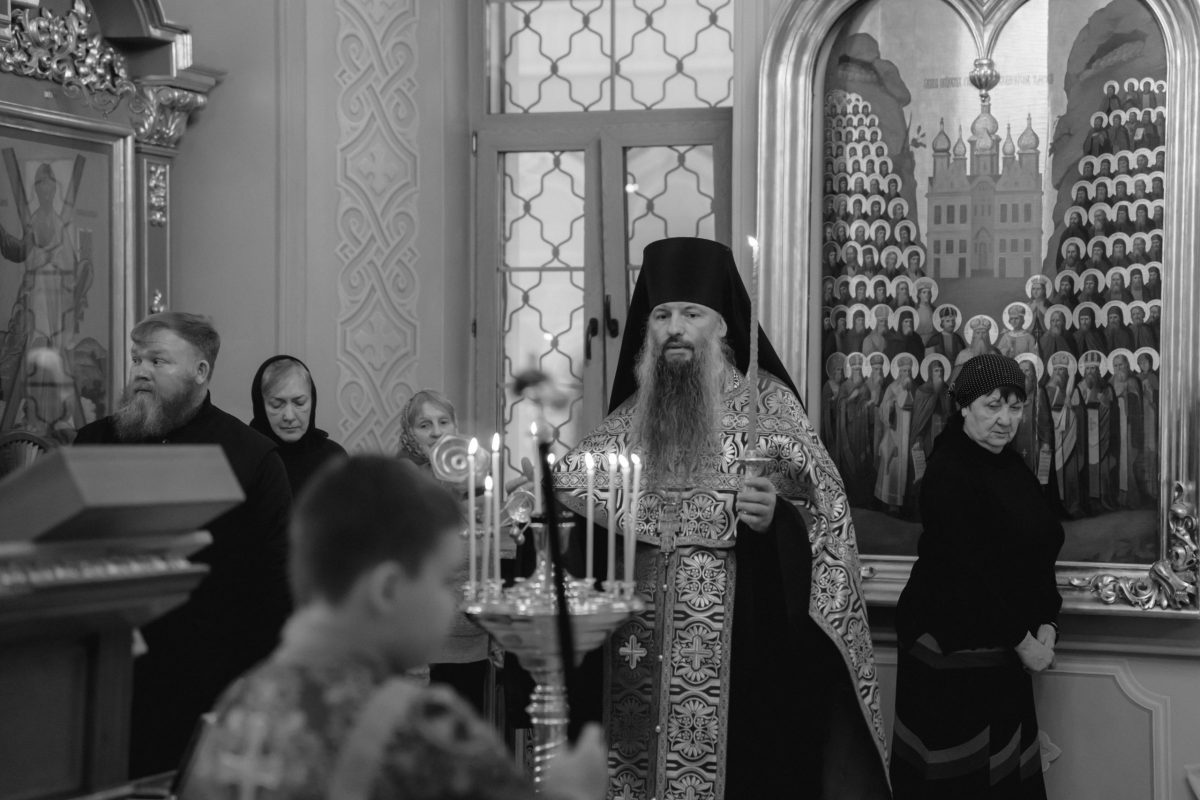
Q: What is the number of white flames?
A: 10